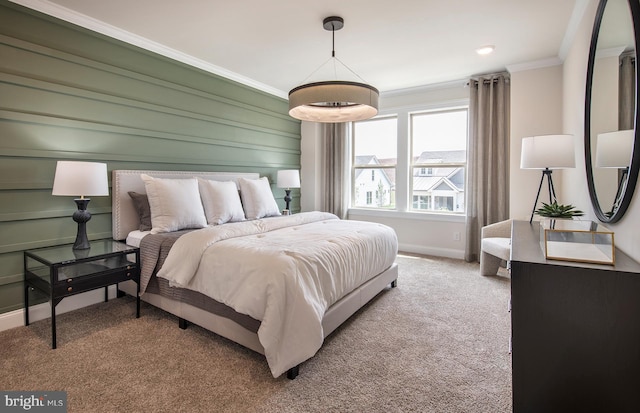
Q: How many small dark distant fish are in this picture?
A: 0